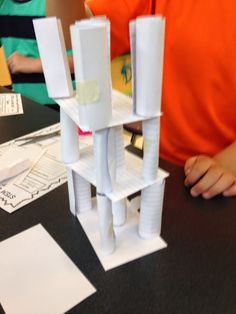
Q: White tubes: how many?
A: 11